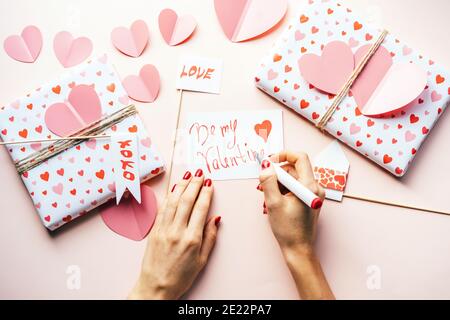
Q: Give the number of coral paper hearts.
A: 10